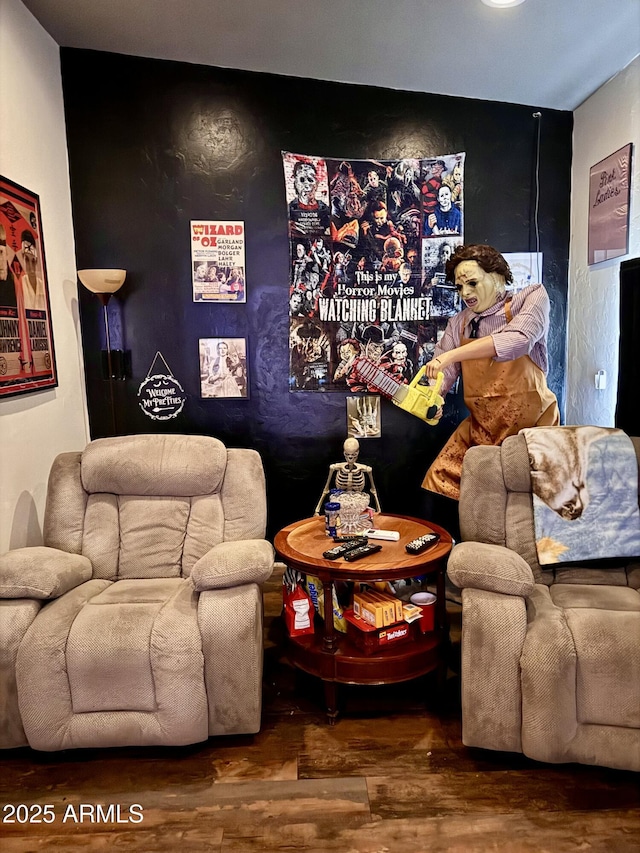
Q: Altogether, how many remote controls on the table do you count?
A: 5